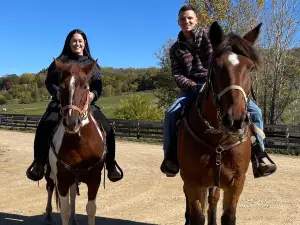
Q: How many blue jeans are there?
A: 1